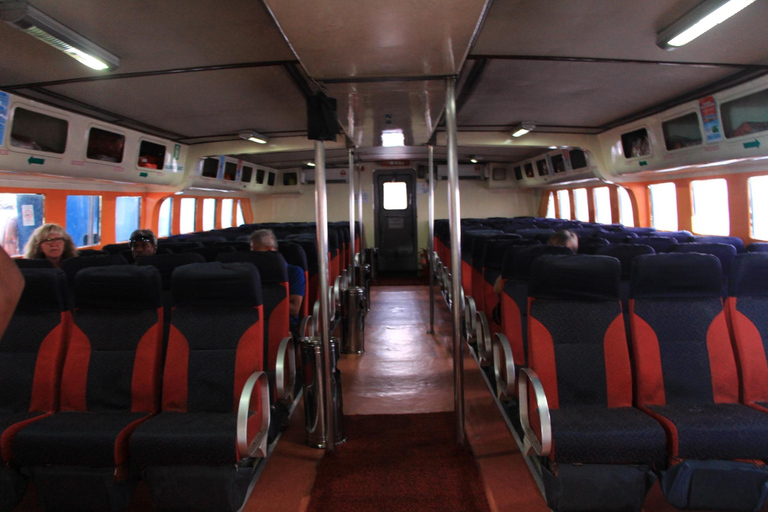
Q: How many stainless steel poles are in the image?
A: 5